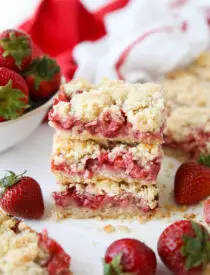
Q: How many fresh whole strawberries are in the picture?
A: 7